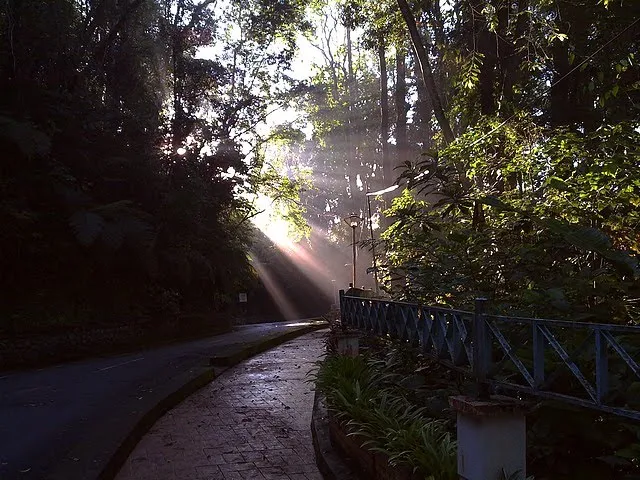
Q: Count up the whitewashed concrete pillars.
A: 2